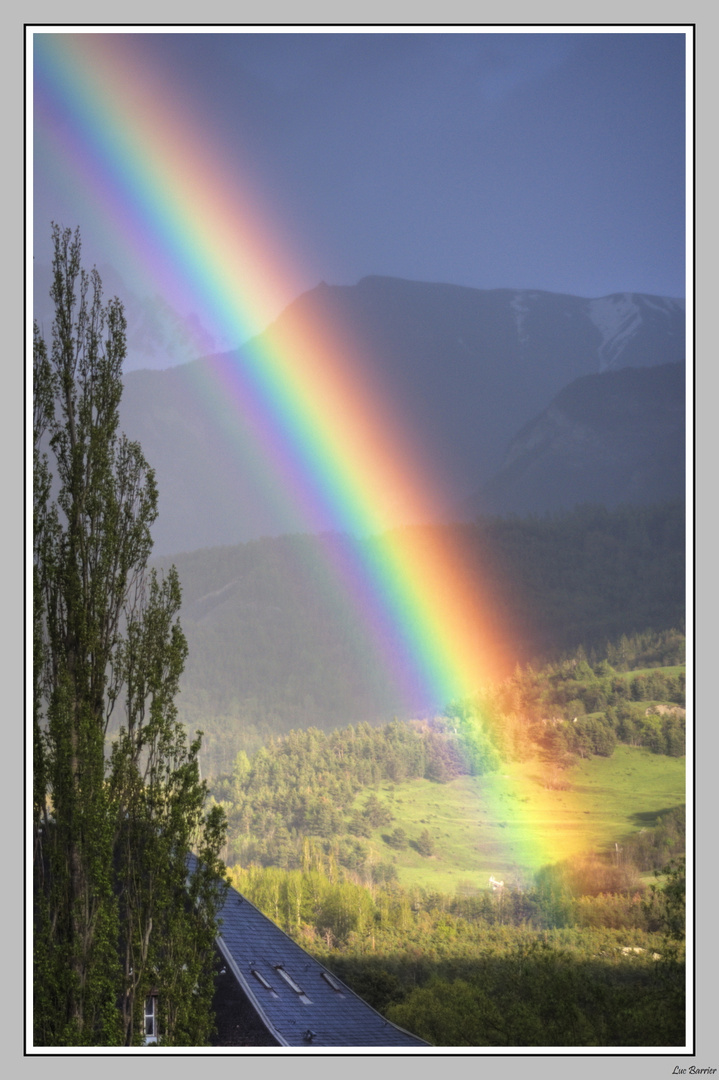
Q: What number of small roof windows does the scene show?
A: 3